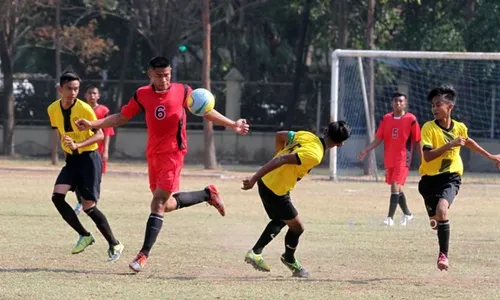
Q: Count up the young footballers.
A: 6